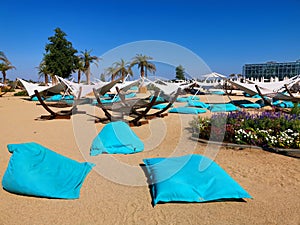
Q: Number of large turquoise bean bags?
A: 3